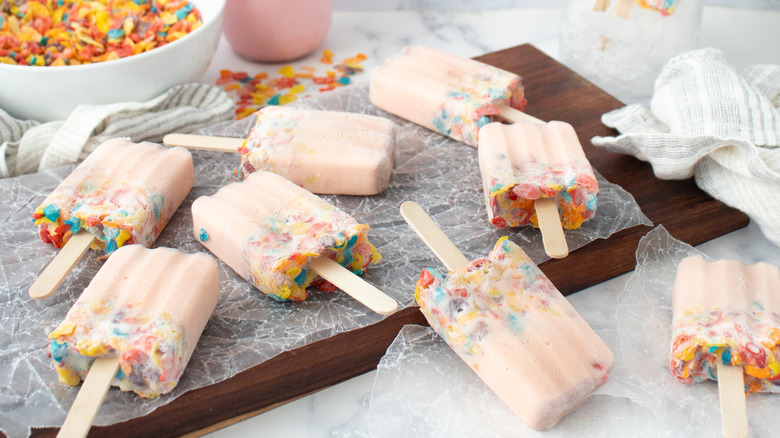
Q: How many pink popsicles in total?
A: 8